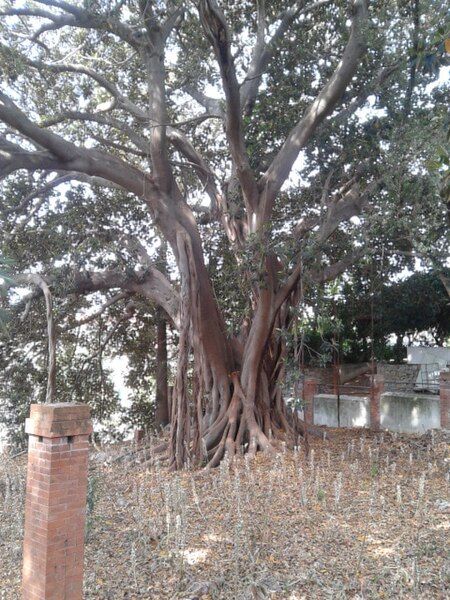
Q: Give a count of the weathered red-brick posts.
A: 4